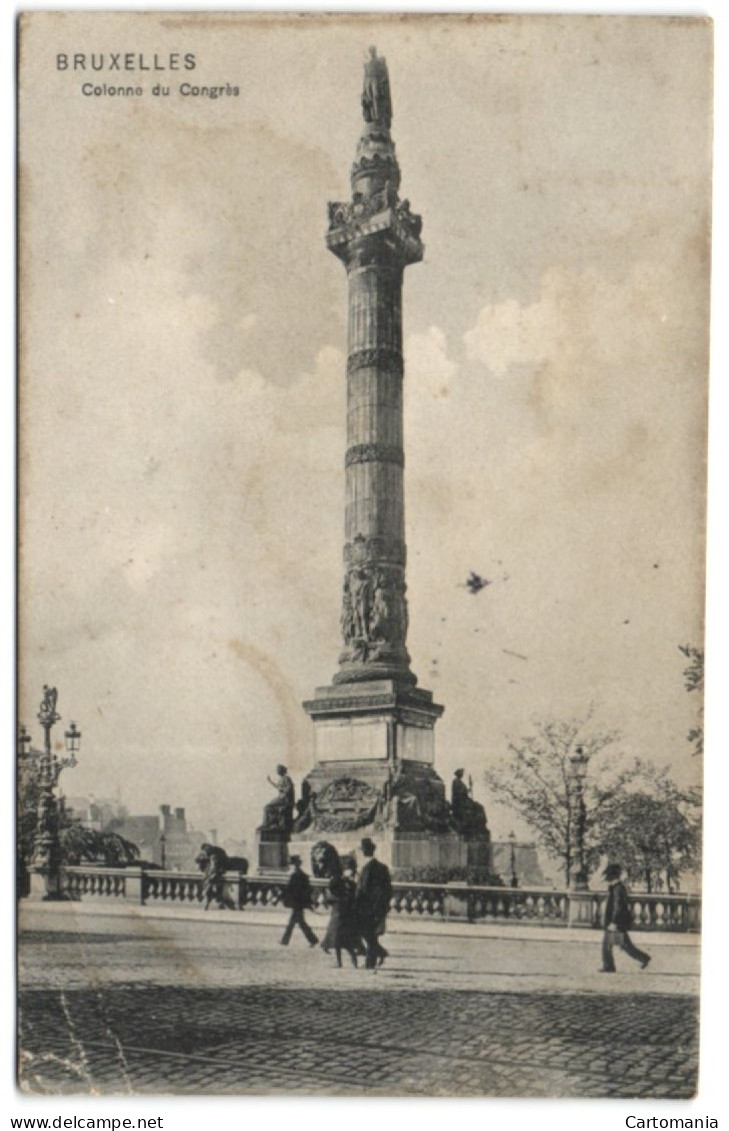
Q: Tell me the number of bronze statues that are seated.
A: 2